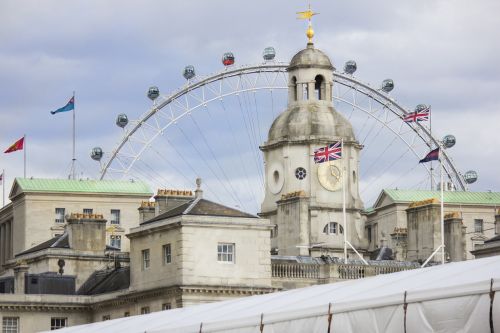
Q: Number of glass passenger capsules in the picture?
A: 11